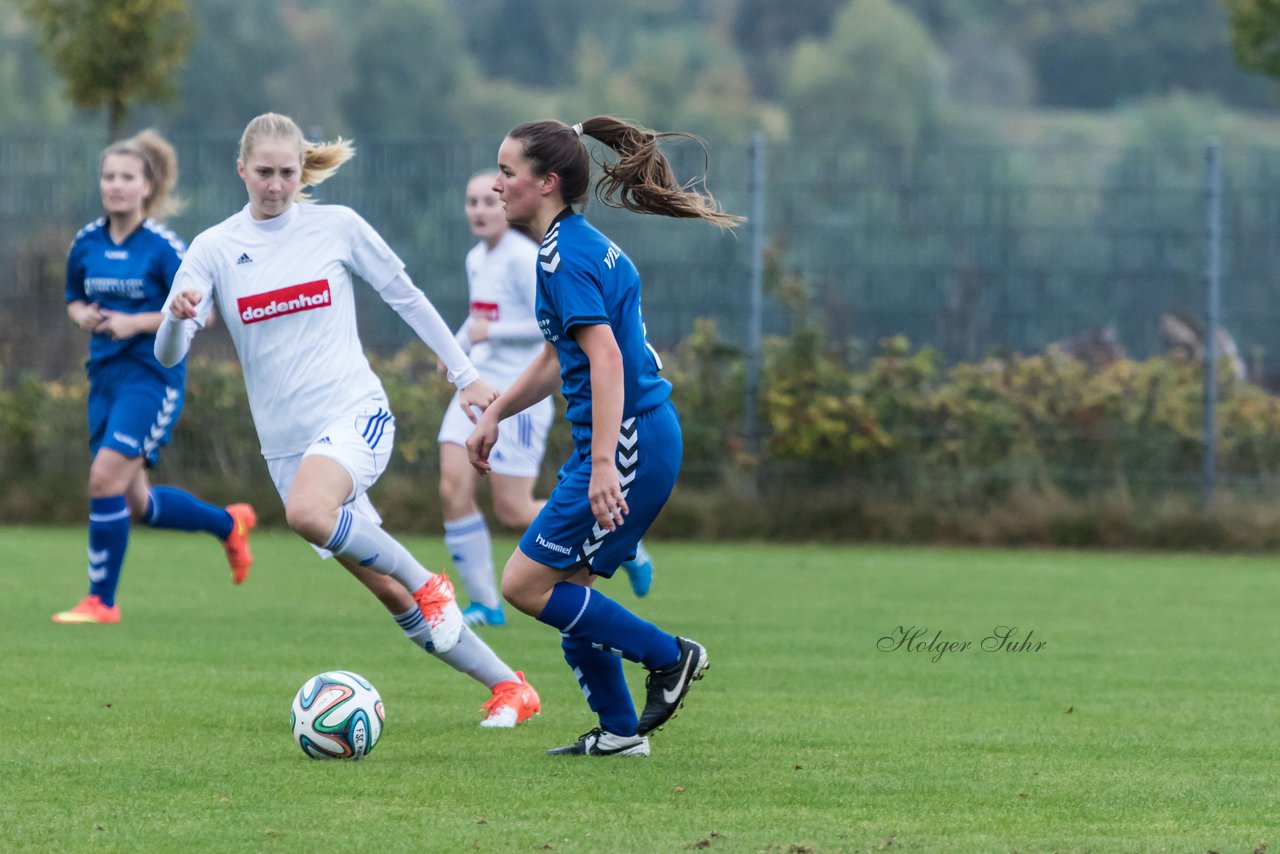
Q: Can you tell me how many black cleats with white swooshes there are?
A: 1